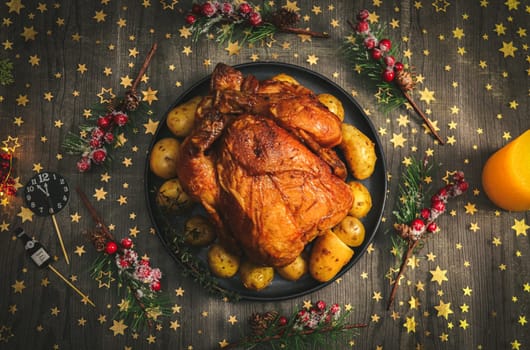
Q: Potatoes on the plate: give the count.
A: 13